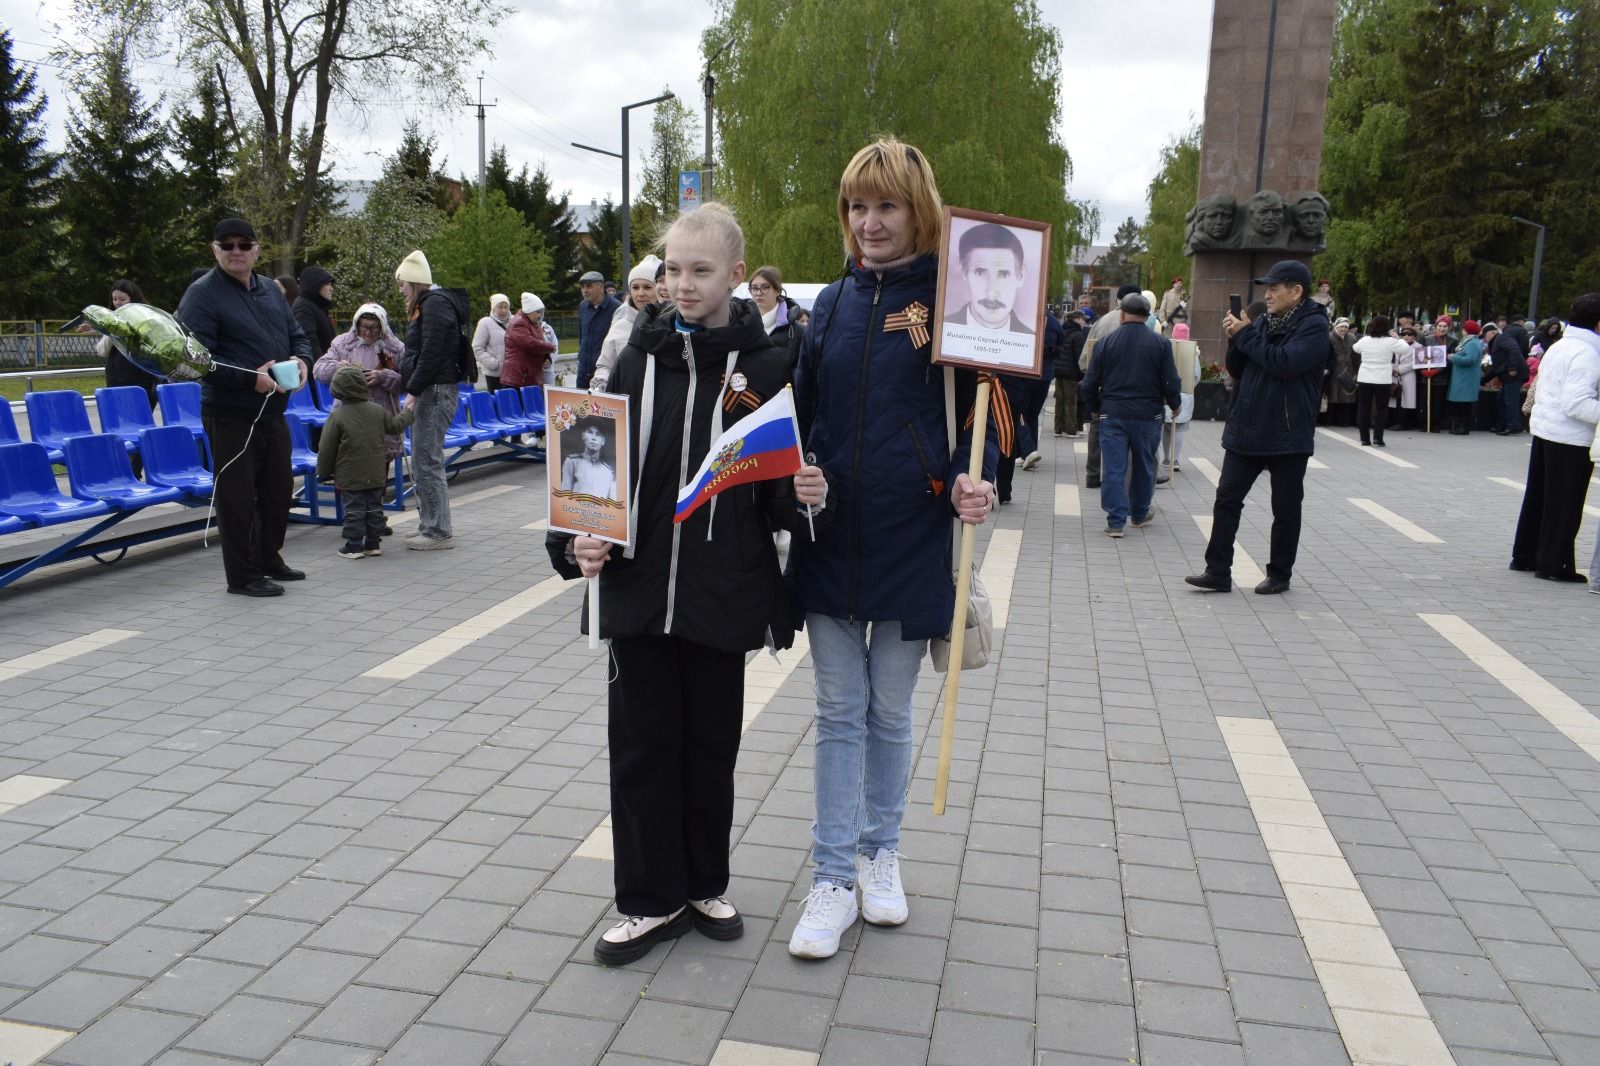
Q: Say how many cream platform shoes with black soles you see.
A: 2